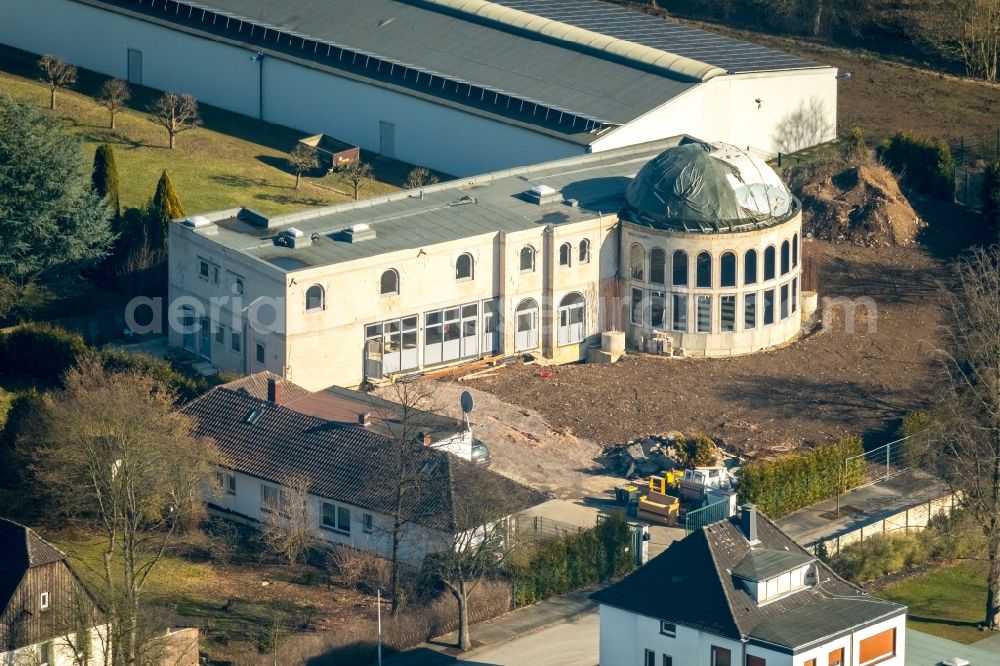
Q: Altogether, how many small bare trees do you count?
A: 6